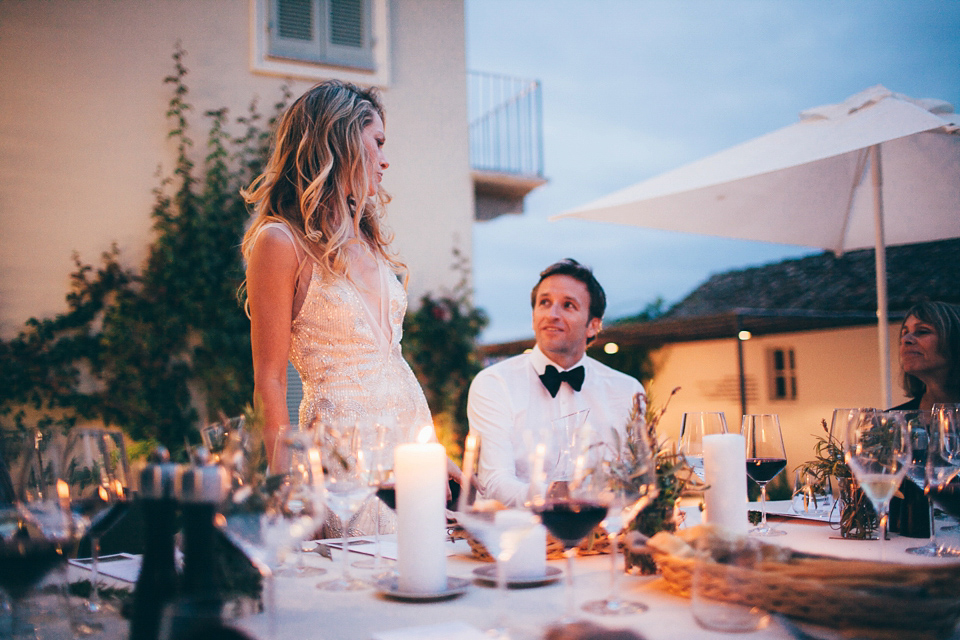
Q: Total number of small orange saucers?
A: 0